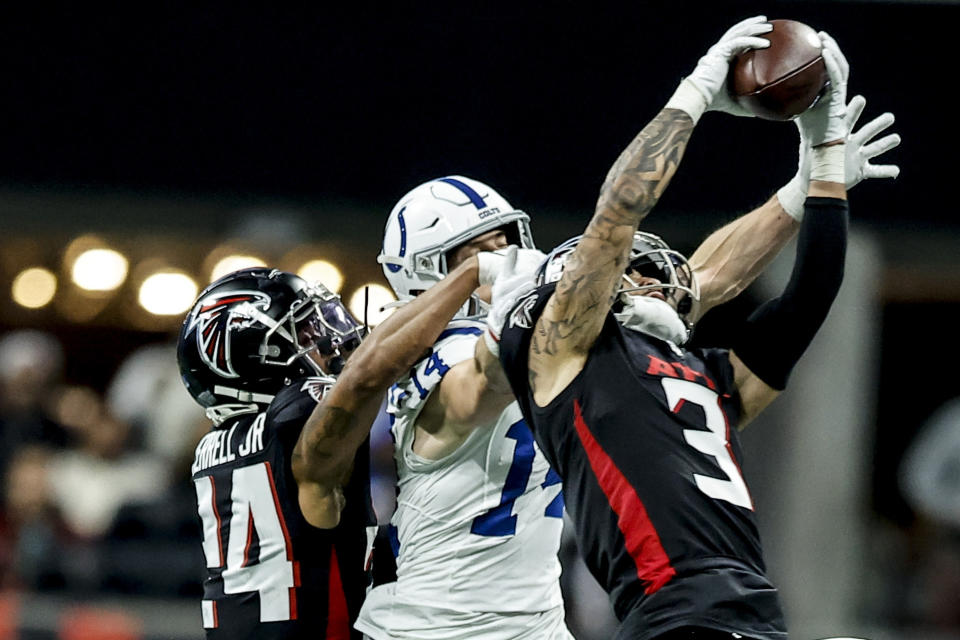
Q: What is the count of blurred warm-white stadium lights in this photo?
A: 6